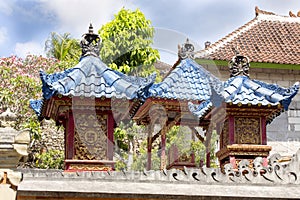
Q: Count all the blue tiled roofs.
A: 3